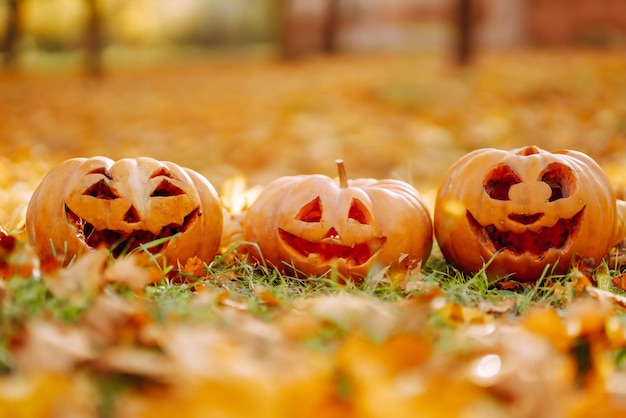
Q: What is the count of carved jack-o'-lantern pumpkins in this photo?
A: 3